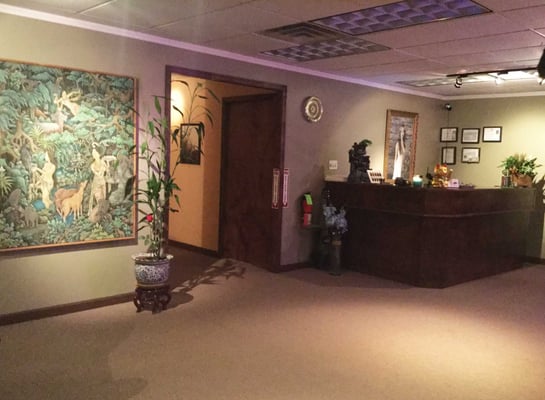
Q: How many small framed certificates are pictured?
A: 5